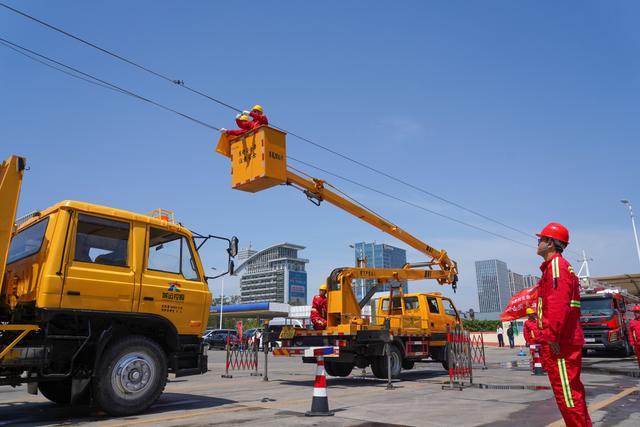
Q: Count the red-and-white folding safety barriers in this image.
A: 3